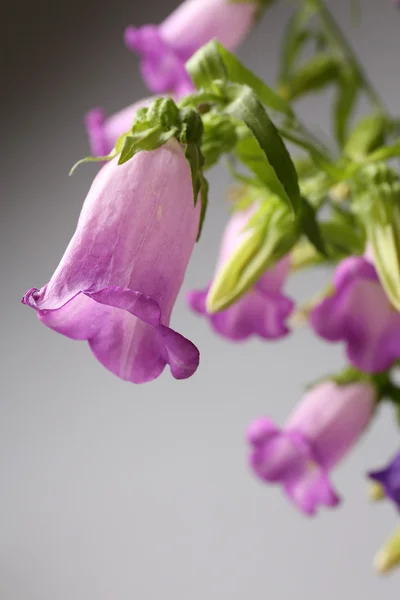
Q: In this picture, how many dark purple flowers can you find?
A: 1